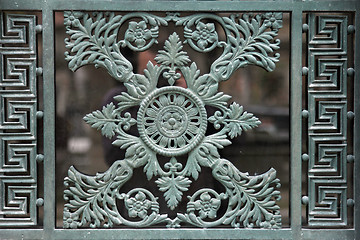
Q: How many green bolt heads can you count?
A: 15